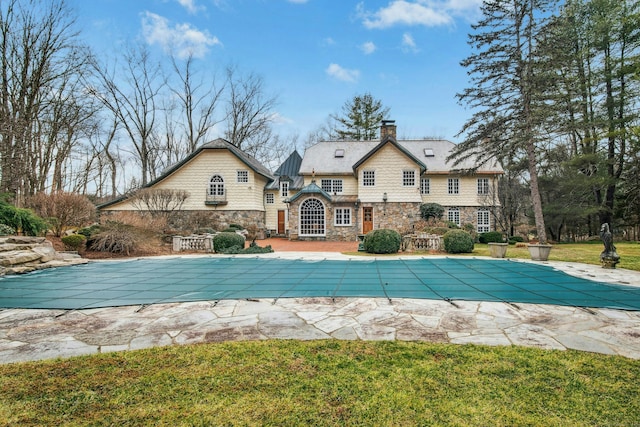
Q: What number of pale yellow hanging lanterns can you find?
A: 0